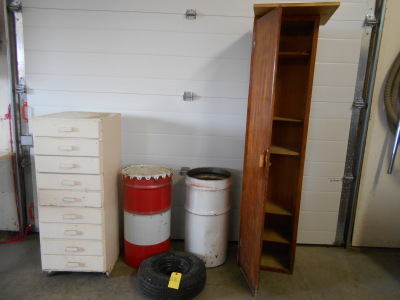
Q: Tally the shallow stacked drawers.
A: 9